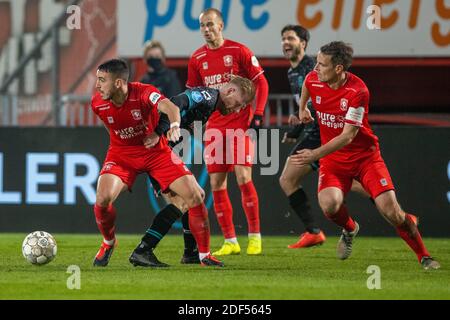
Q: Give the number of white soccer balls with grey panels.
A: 1